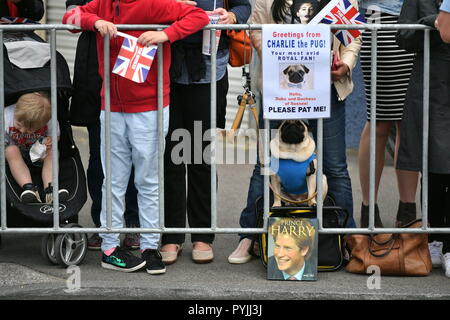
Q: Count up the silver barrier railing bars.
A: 9